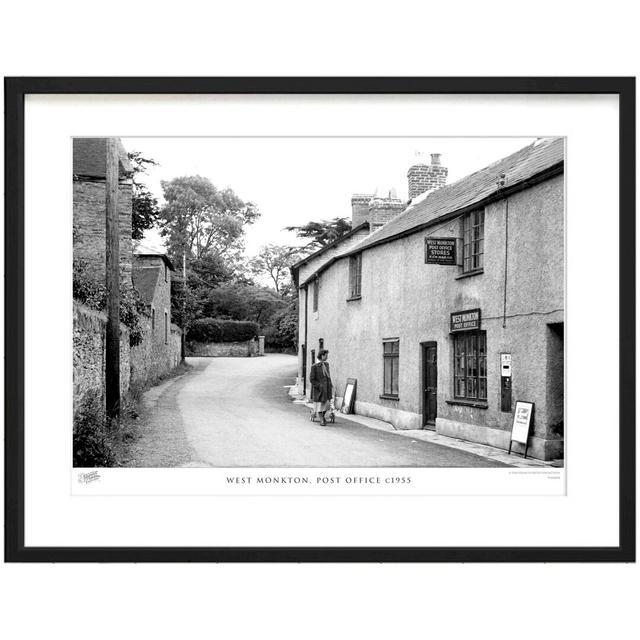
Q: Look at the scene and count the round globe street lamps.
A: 0